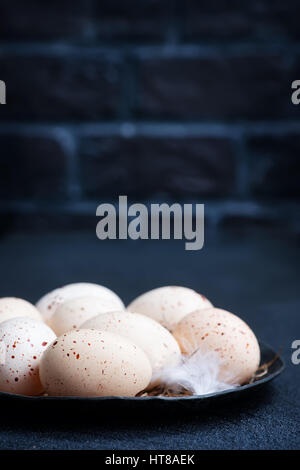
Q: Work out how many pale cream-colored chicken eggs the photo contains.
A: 8